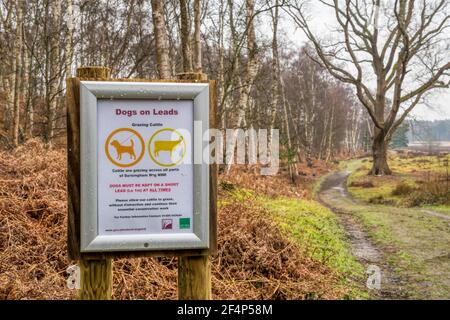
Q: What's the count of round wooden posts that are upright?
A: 2